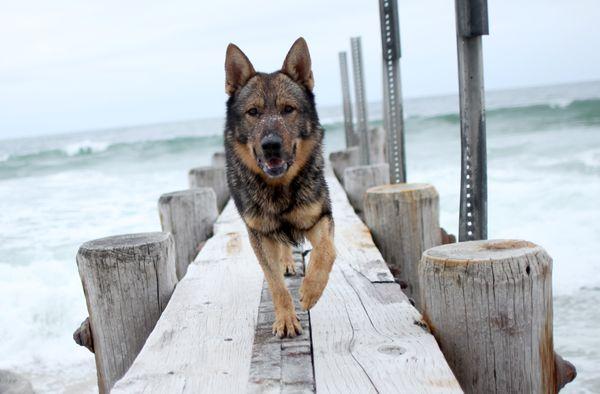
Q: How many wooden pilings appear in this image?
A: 9